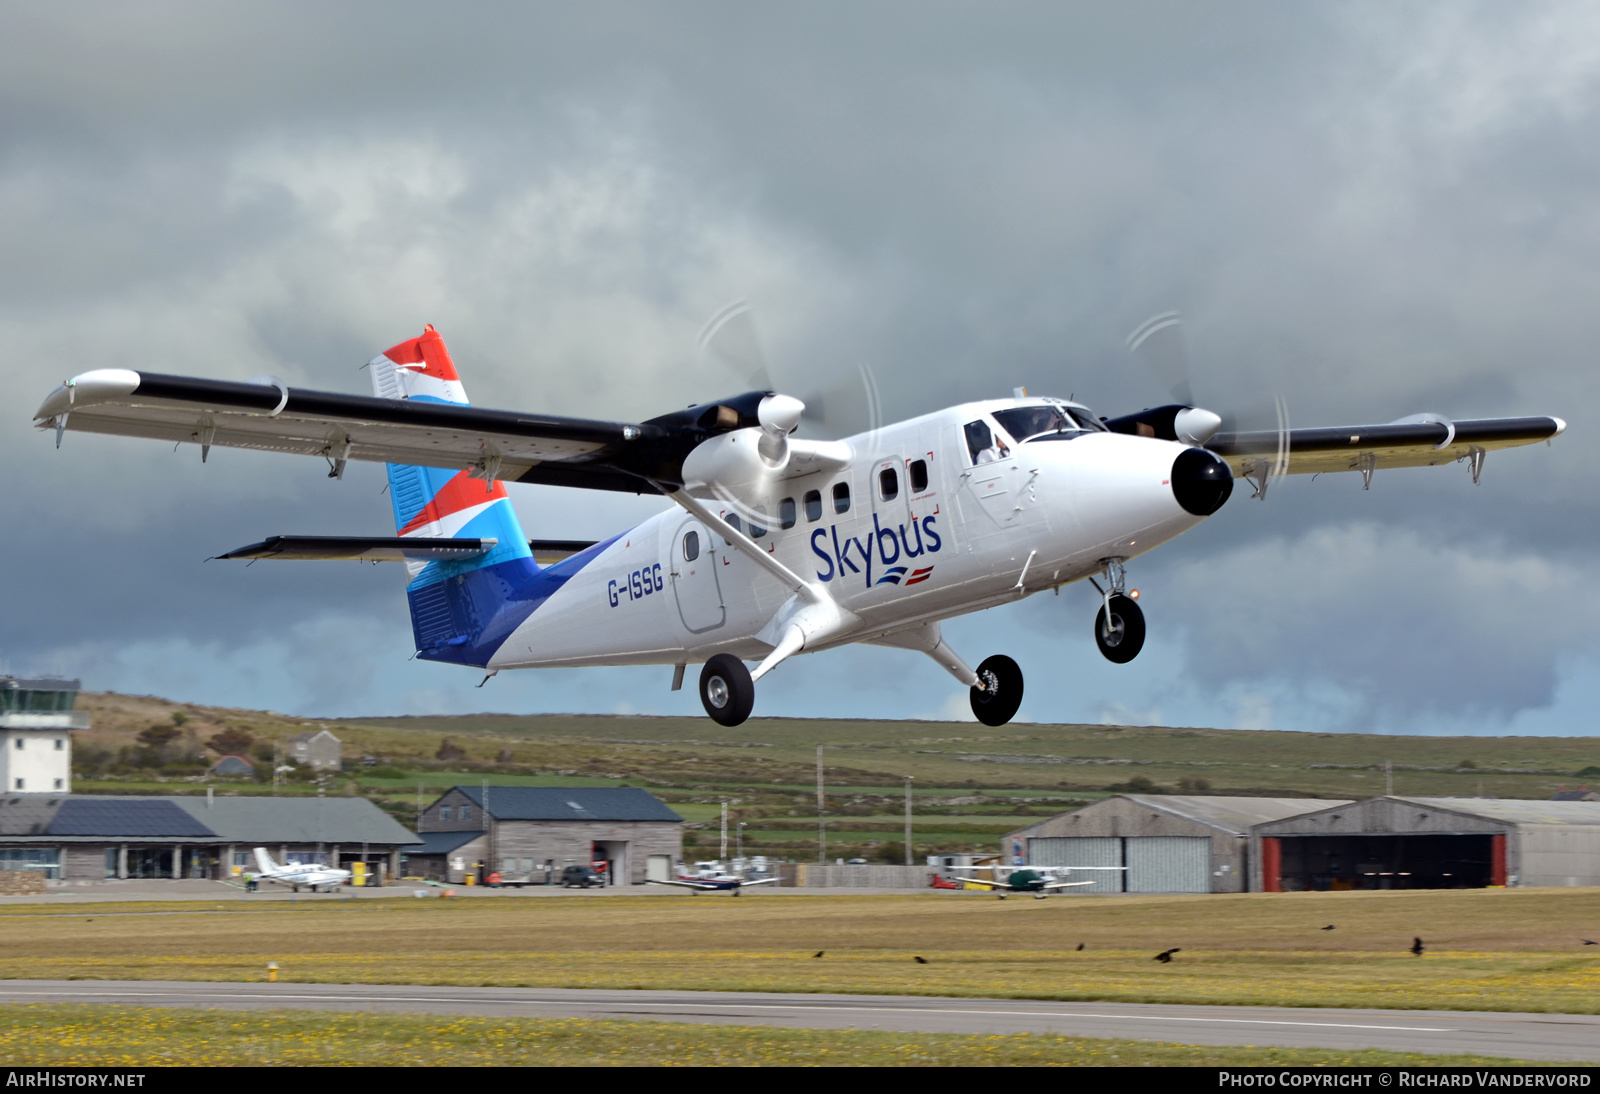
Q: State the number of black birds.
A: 7